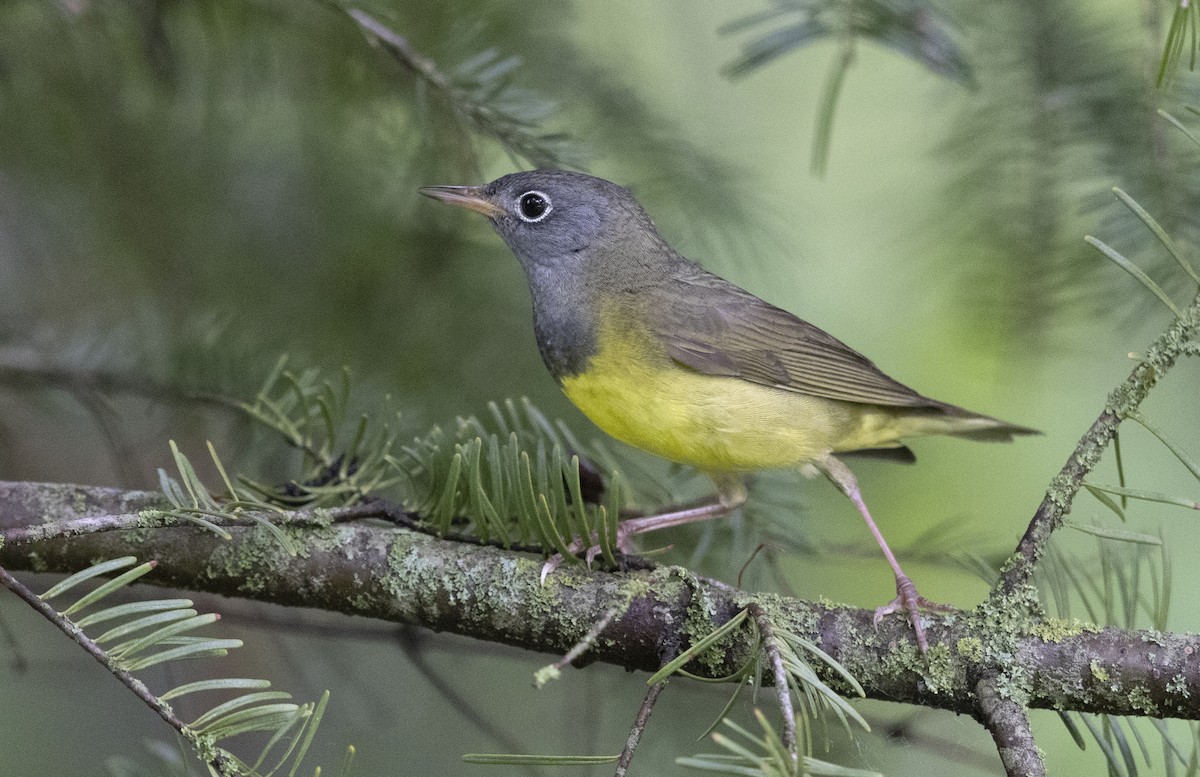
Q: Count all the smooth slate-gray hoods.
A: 1